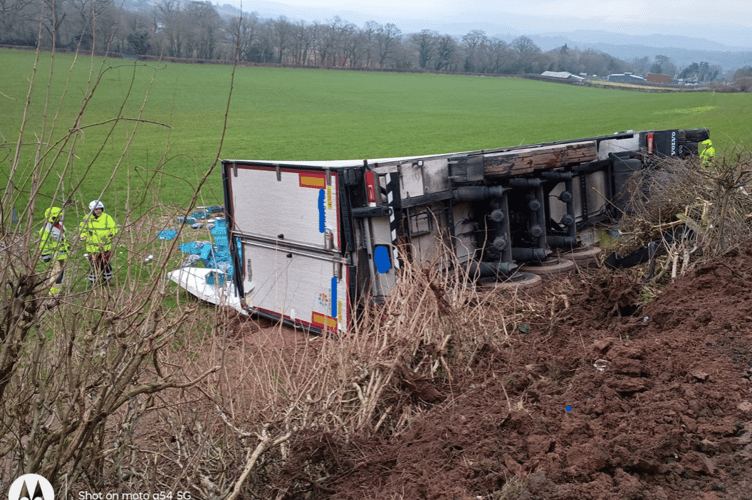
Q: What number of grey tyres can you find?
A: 3